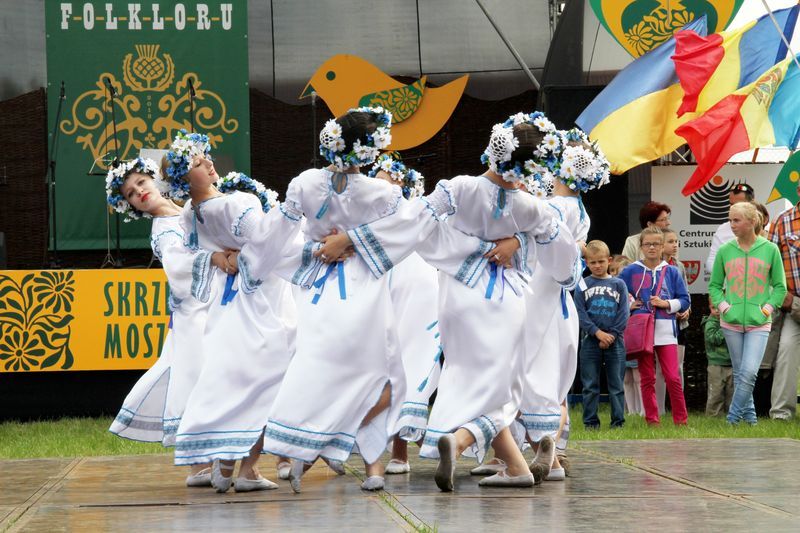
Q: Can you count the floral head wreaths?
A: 8